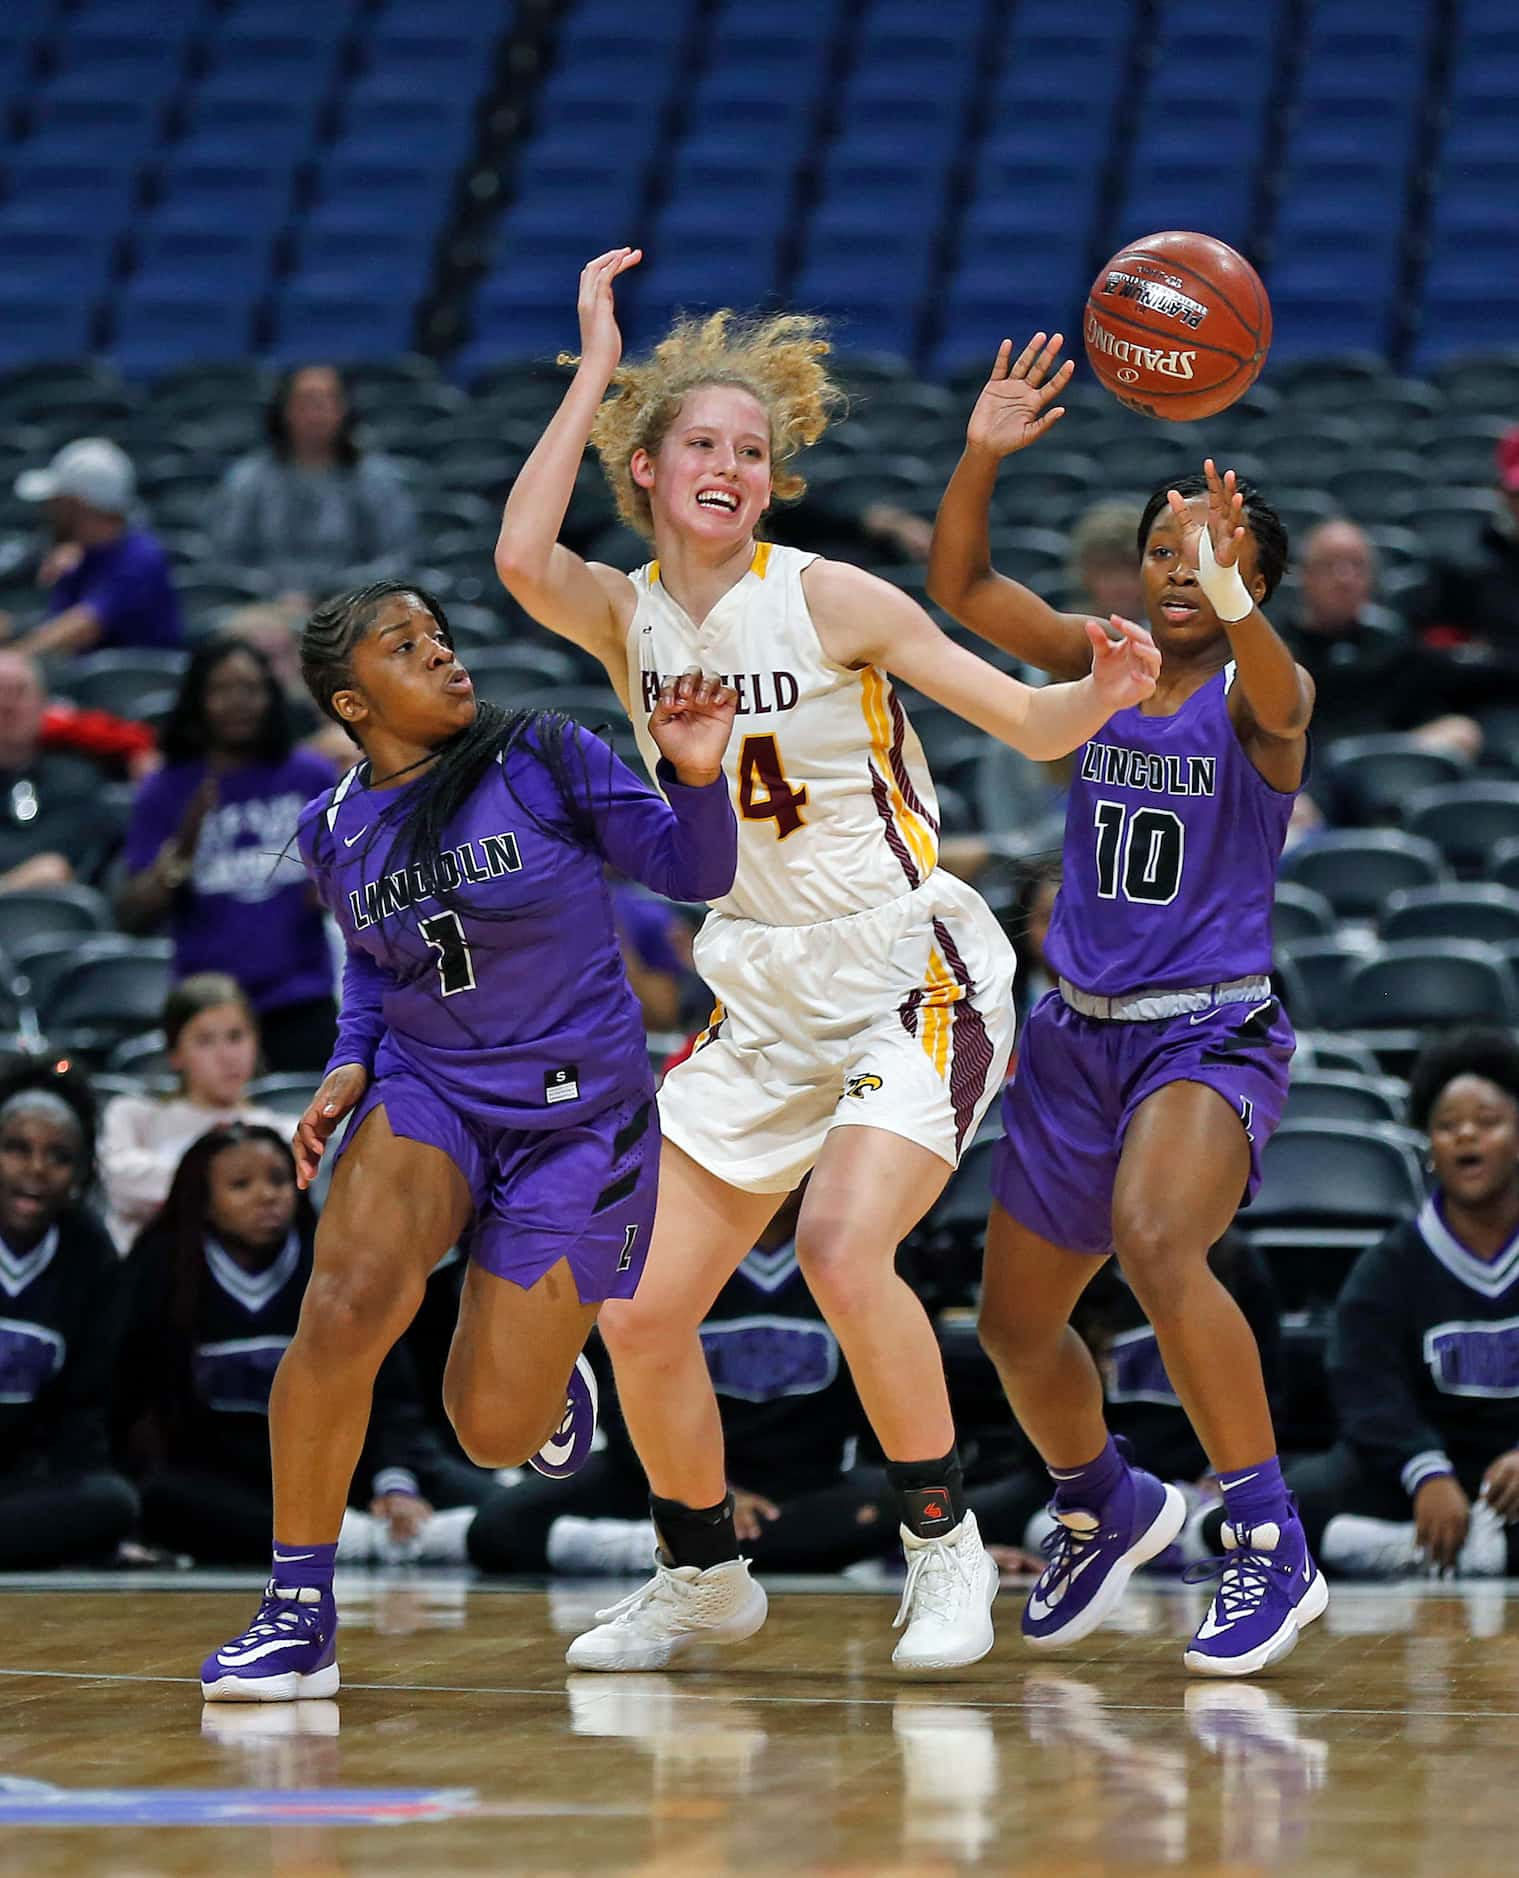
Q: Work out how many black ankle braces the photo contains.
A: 2